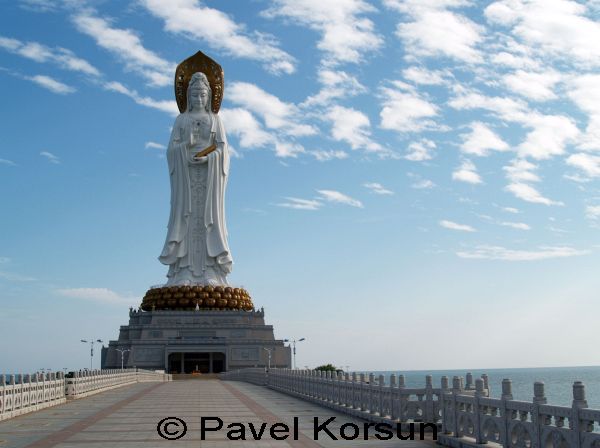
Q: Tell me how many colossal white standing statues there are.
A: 1